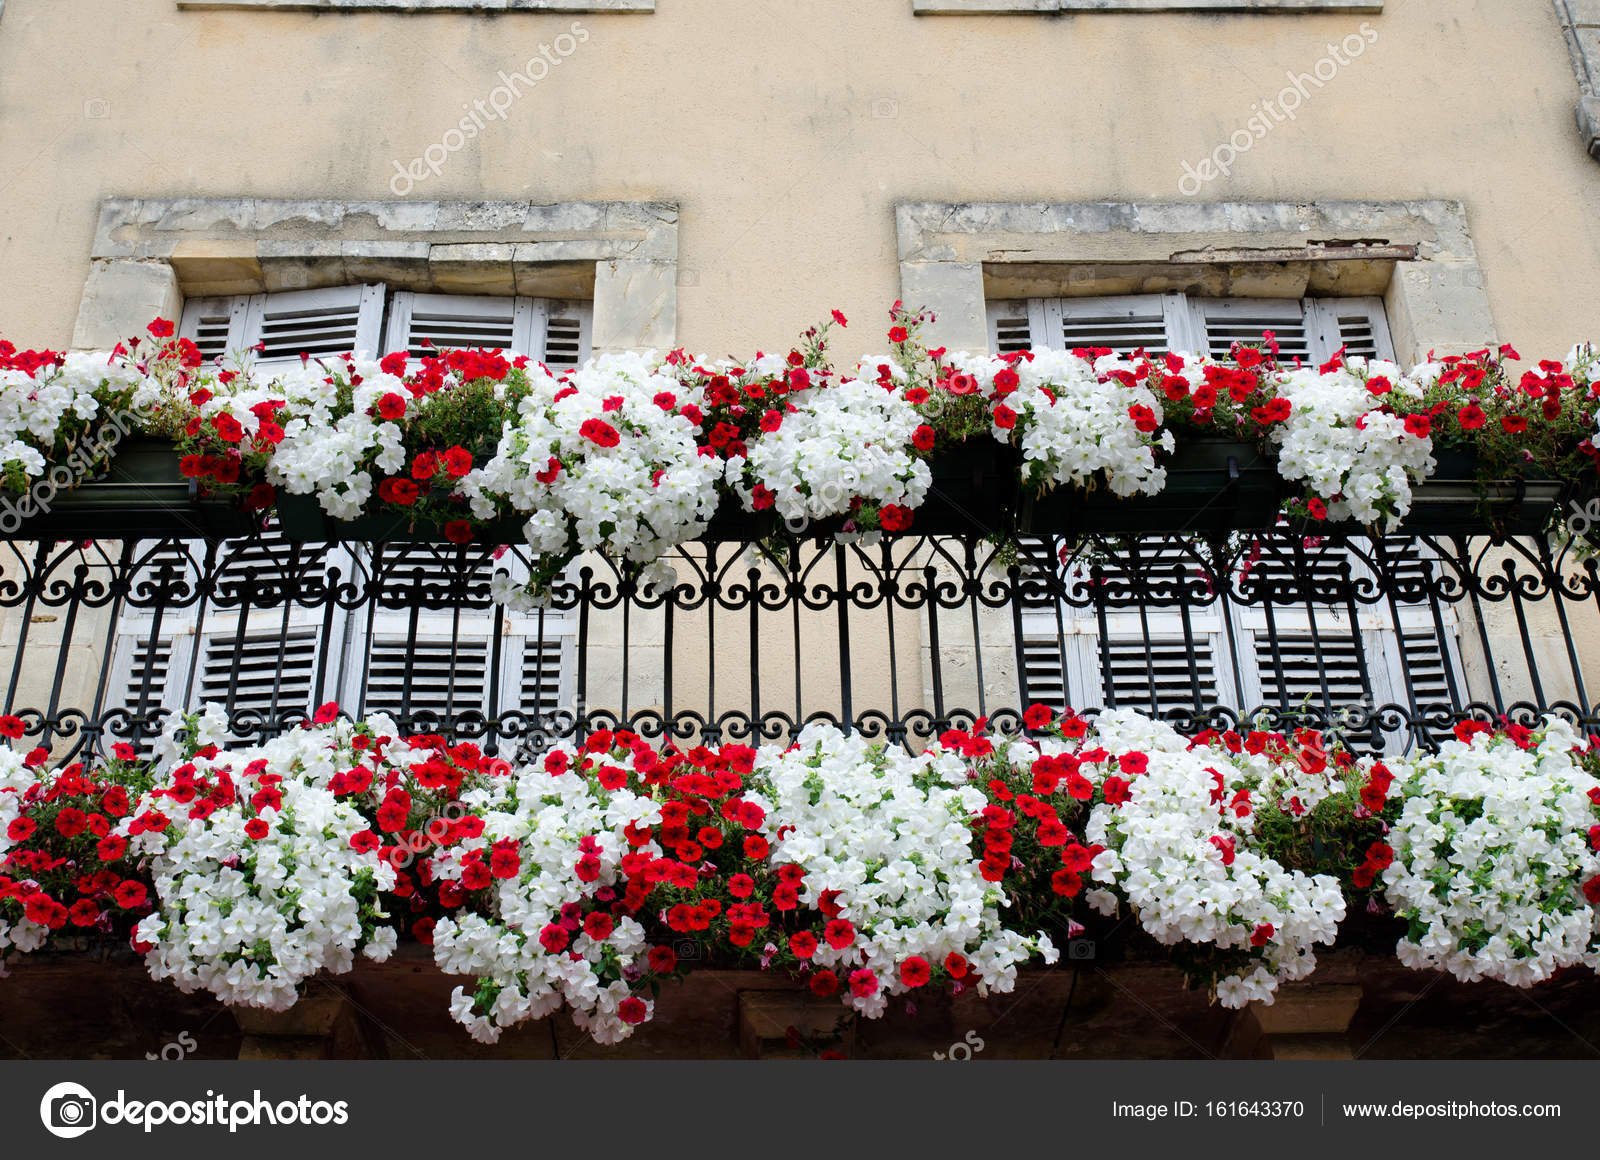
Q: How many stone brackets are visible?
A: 3